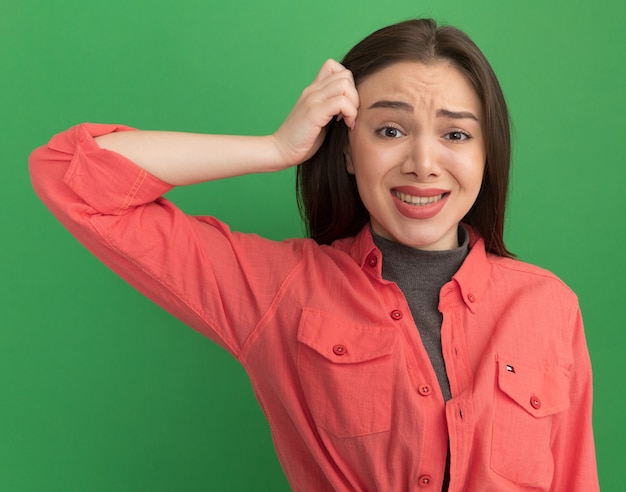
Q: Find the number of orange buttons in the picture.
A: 7